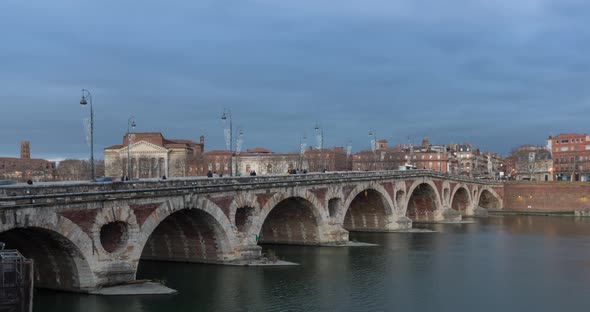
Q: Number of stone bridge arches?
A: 7